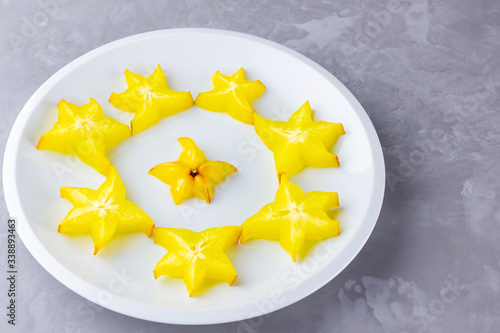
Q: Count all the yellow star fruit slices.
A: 8